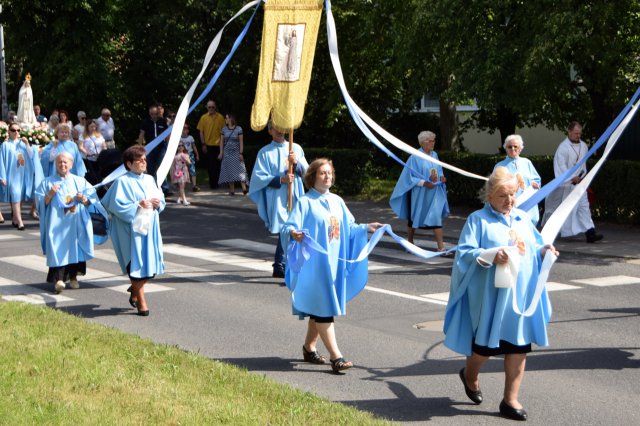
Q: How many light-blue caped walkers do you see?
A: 9